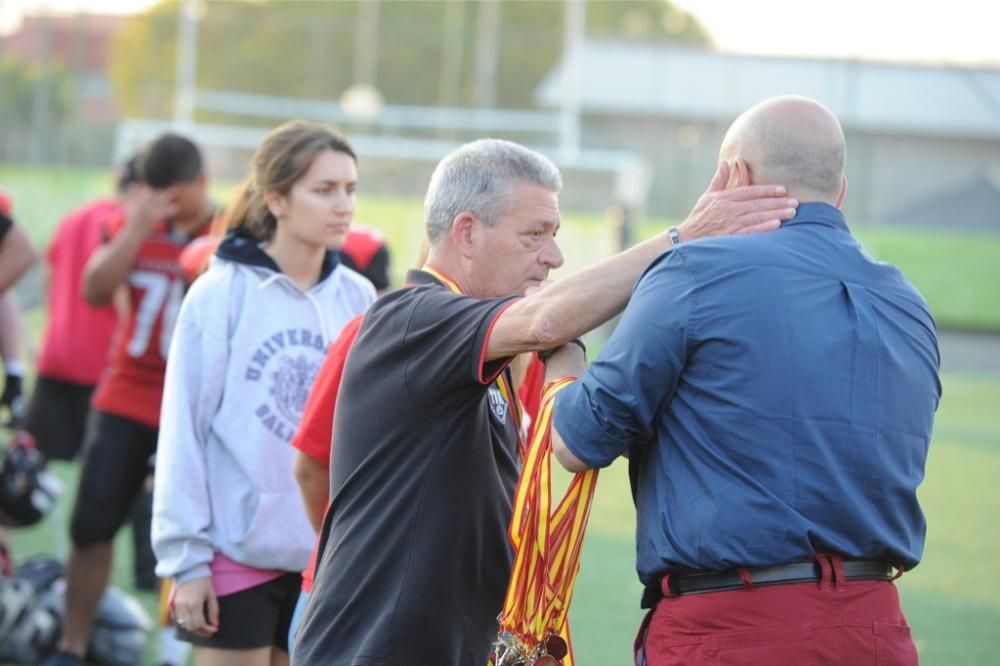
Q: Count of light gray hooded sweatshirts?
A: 1